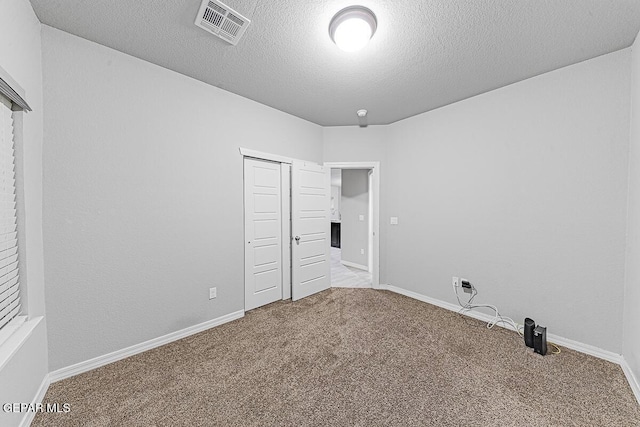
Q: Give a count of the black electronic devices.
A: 2